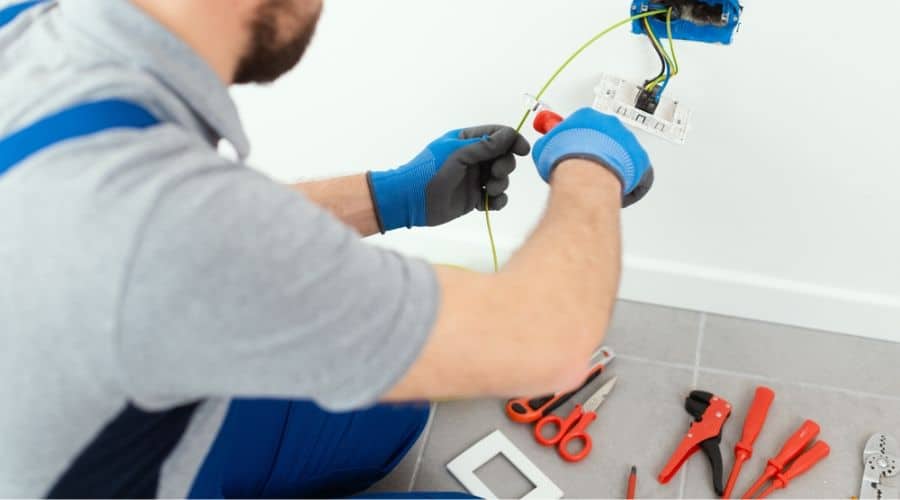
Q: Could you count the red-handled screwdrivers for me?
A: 3